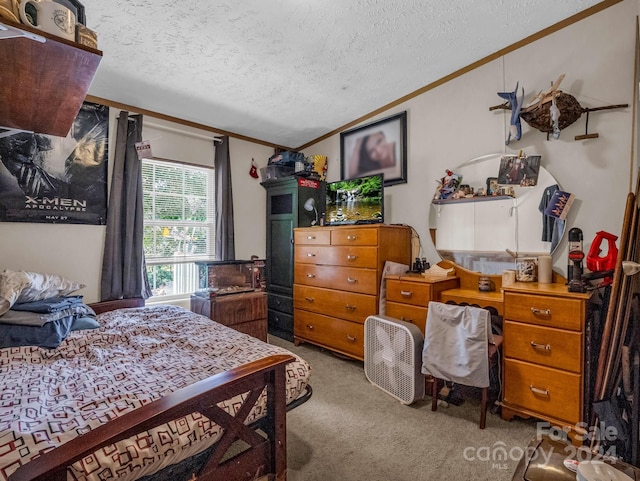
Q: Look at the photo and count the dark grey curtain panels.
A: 2